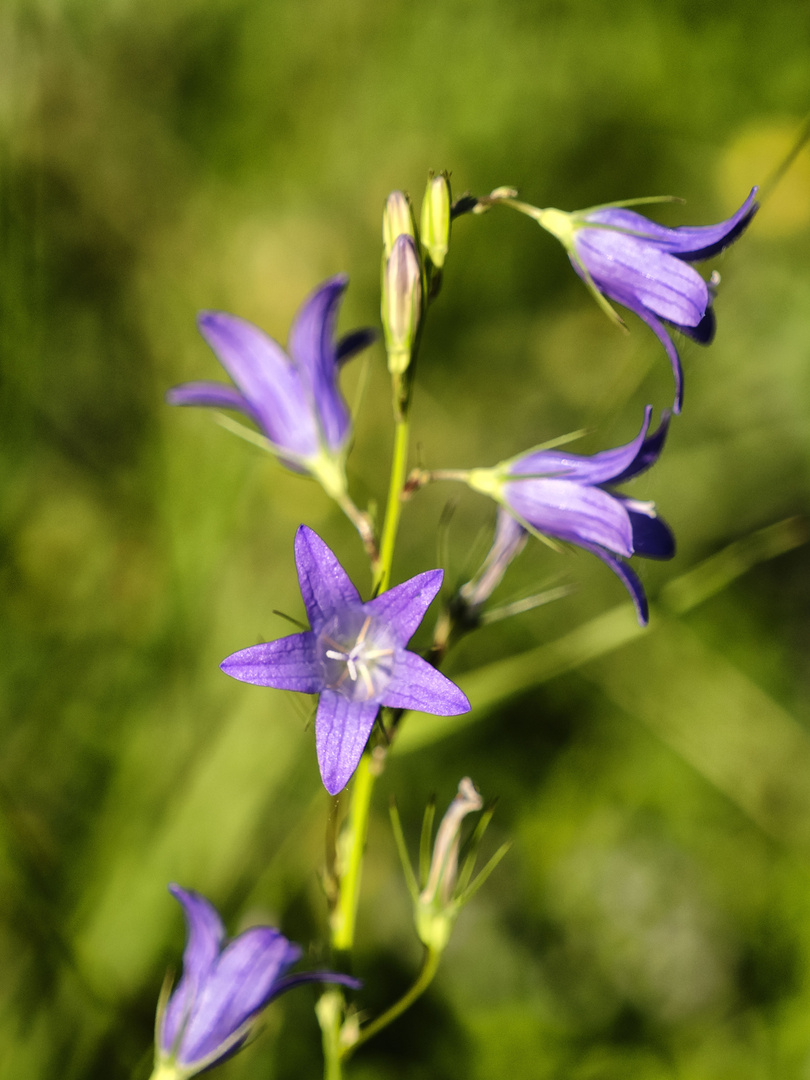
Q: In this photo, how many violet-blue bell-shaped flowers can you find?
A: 5